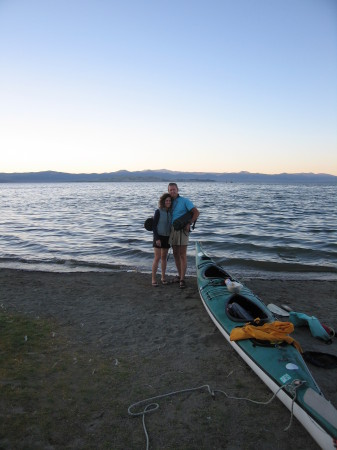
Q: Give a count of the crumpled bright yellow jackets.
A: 1